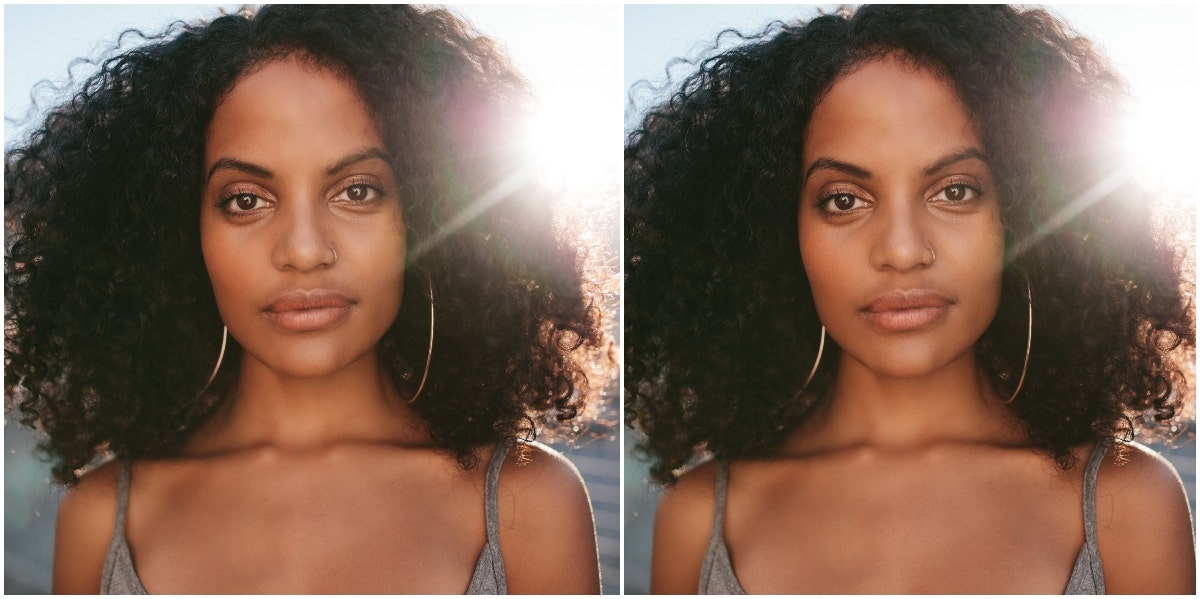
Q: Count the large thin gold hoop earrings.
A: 4